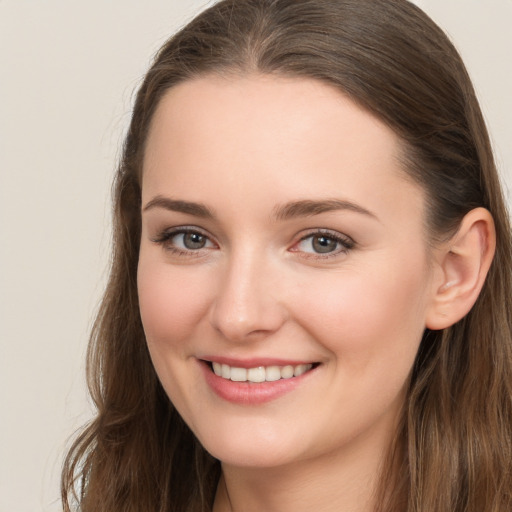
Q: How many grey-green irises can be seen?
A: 2